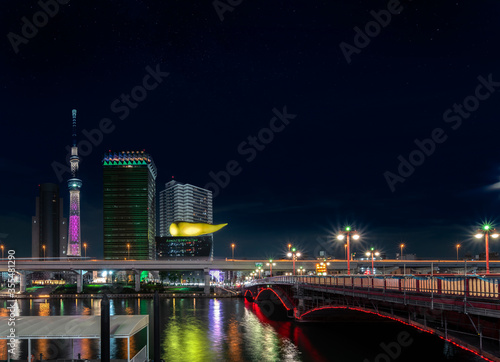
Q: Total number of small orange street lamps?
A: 9